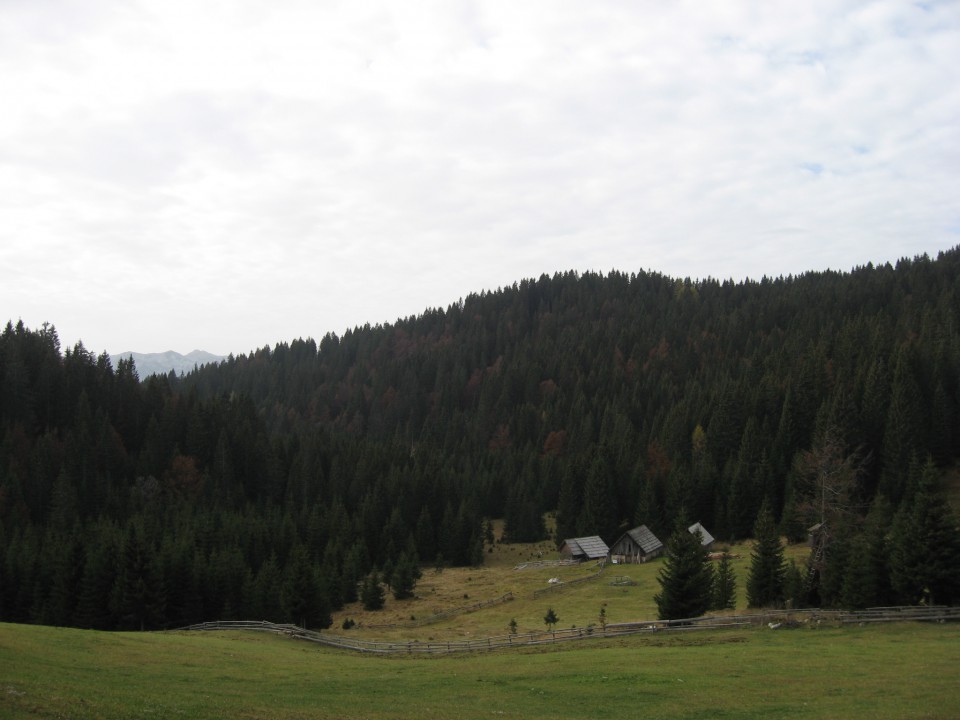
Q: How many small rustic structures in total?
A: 3